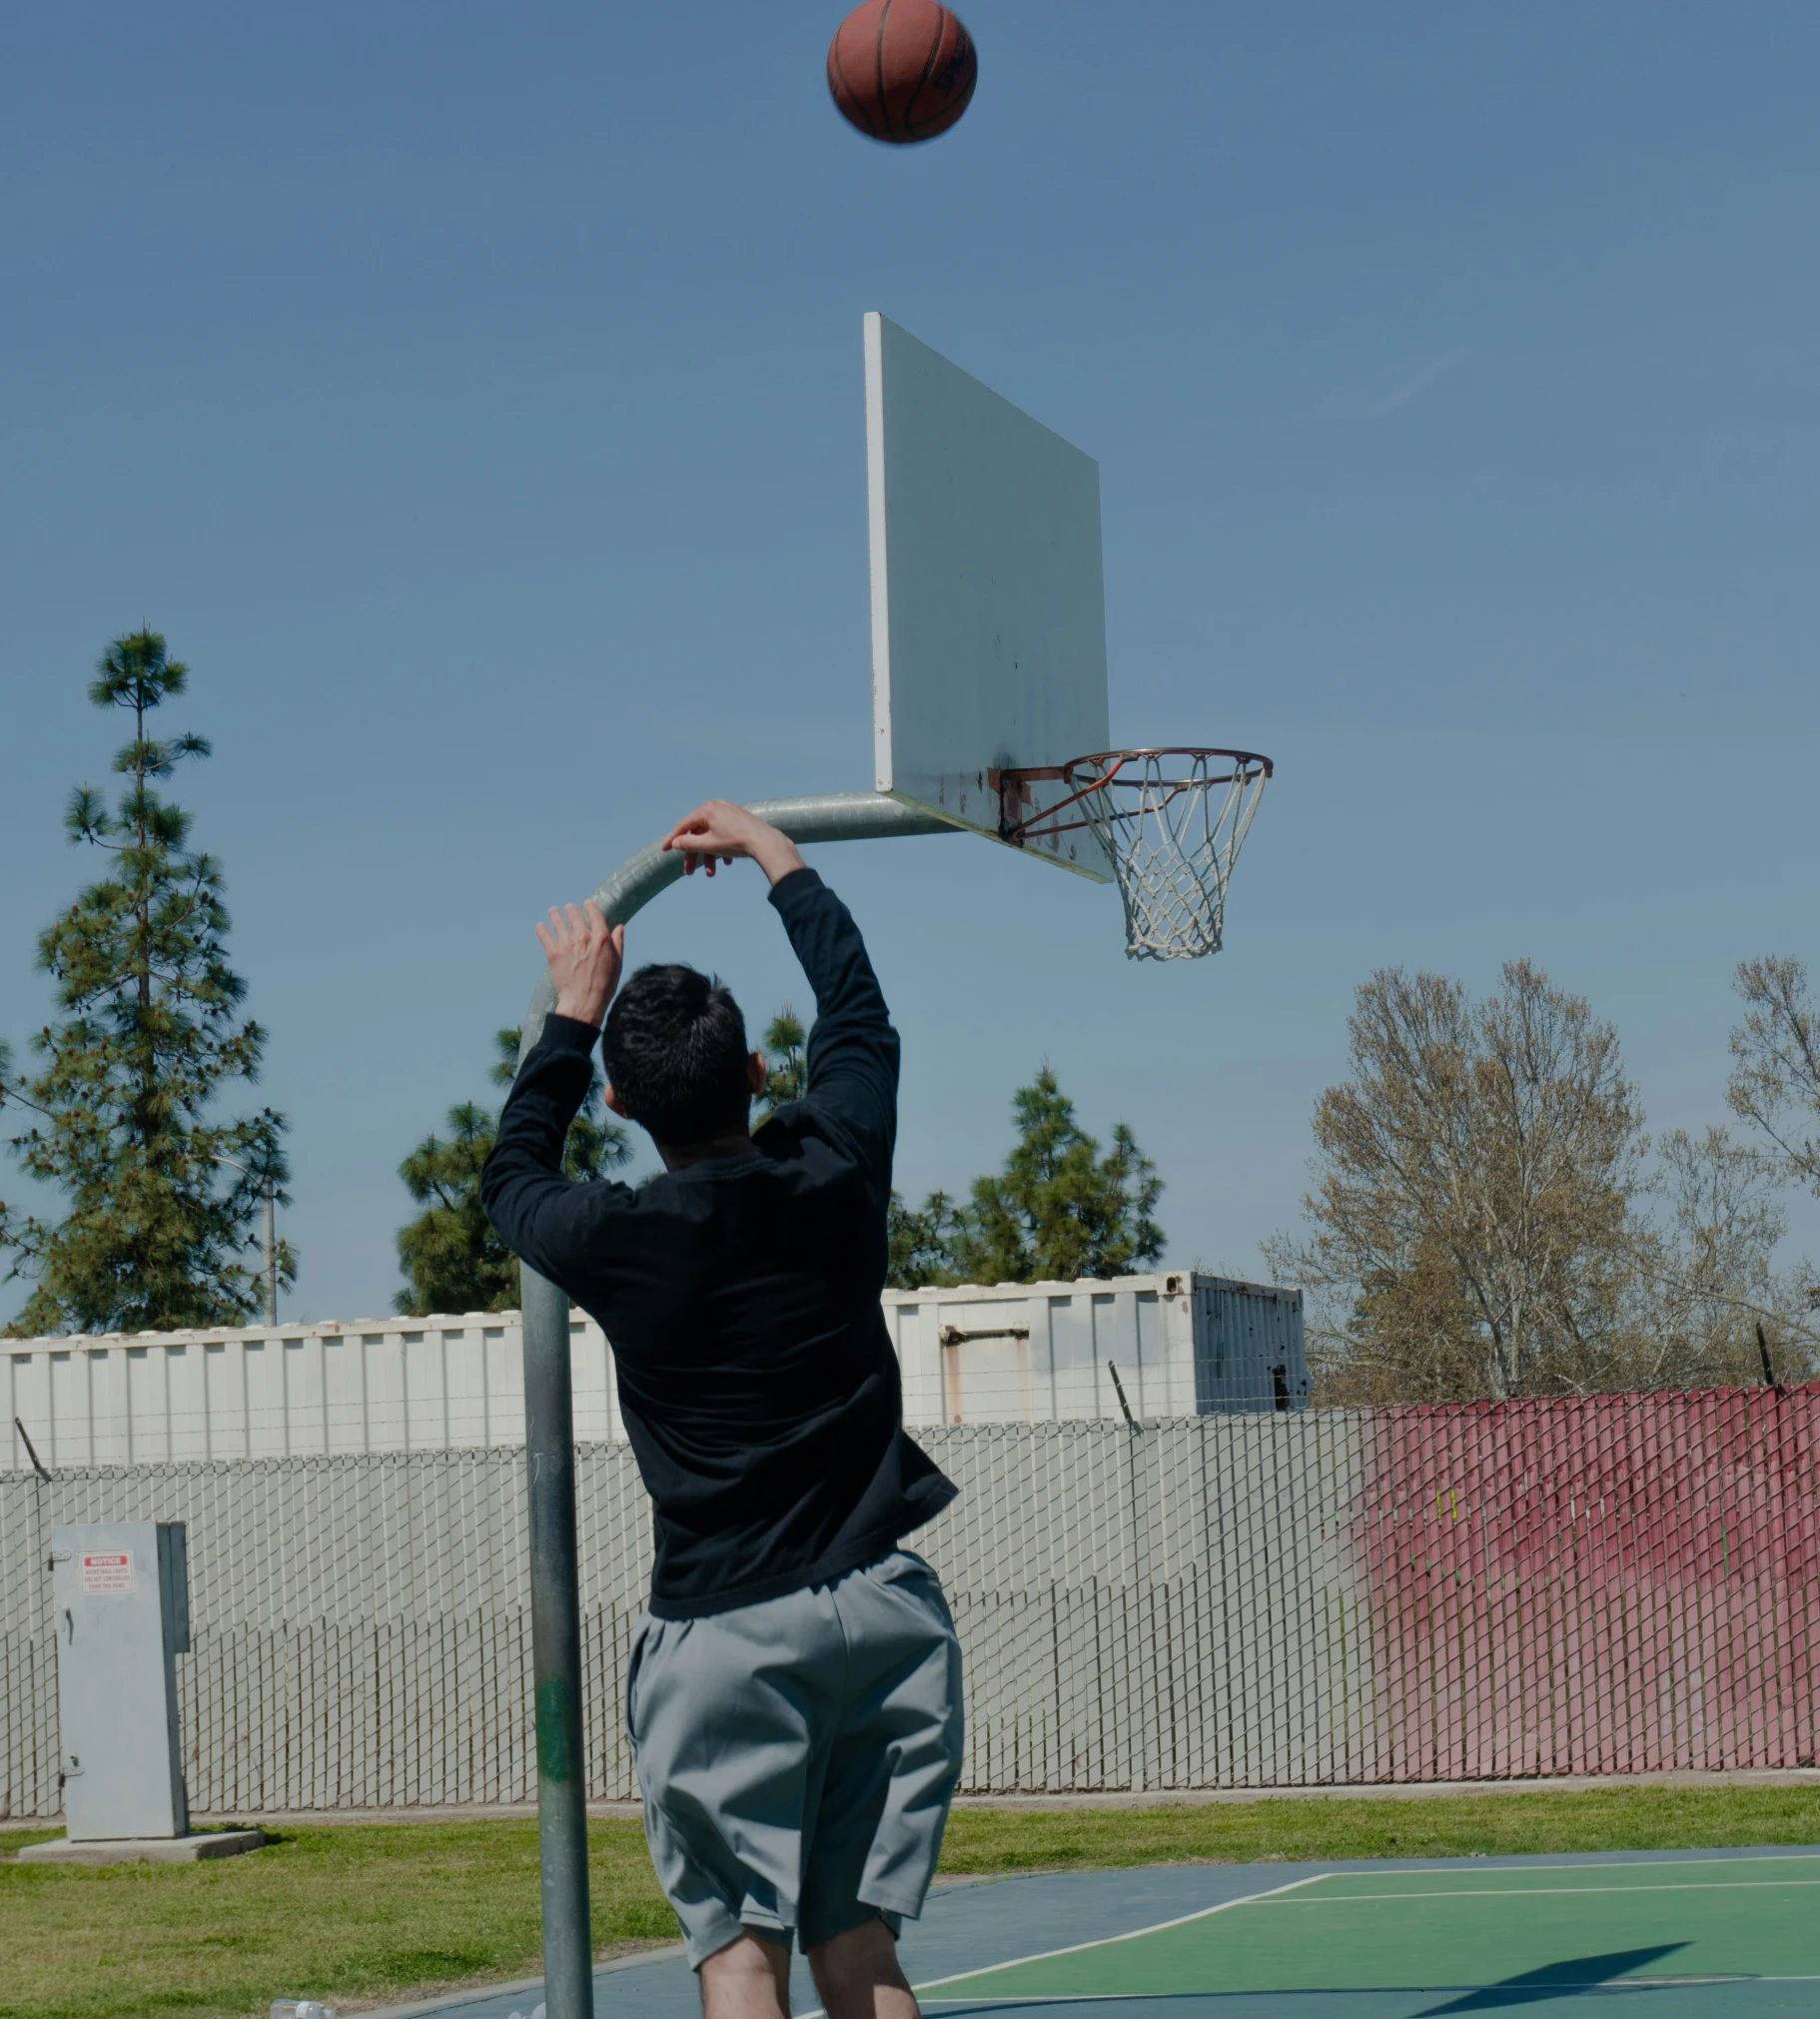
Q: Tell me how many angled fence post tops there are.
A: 3